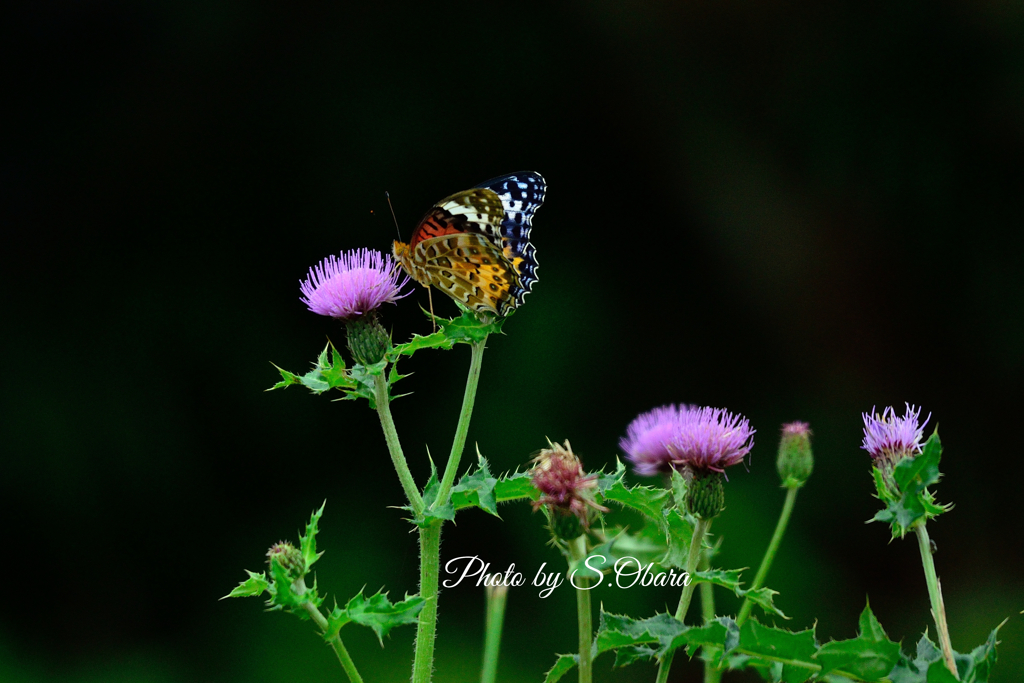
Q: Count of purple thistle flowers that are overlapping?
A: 2